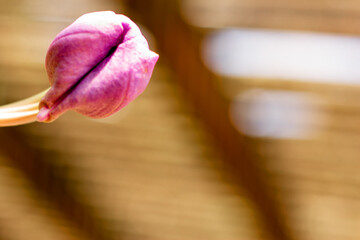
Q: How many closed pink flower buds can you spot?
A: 1